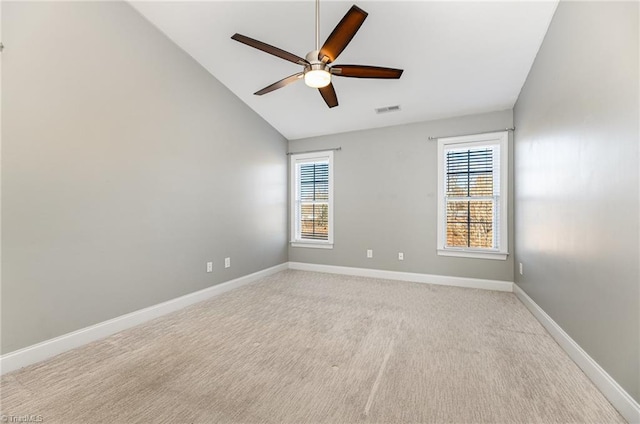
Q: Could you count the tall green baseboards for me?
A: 0